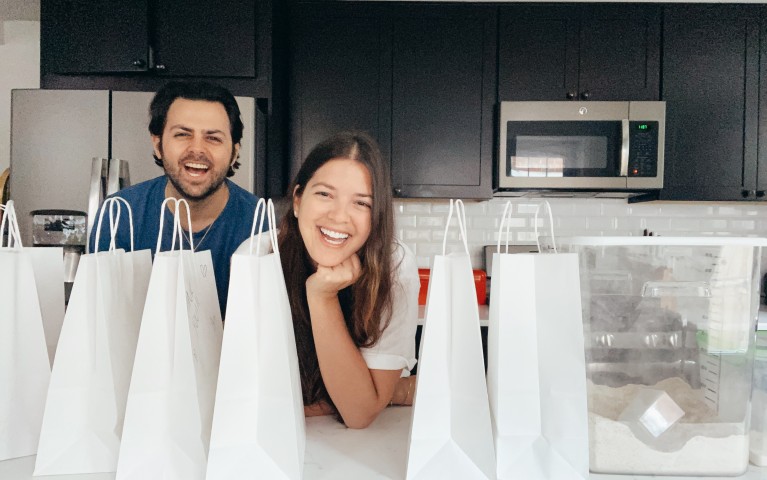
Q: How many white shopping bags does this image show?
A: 6